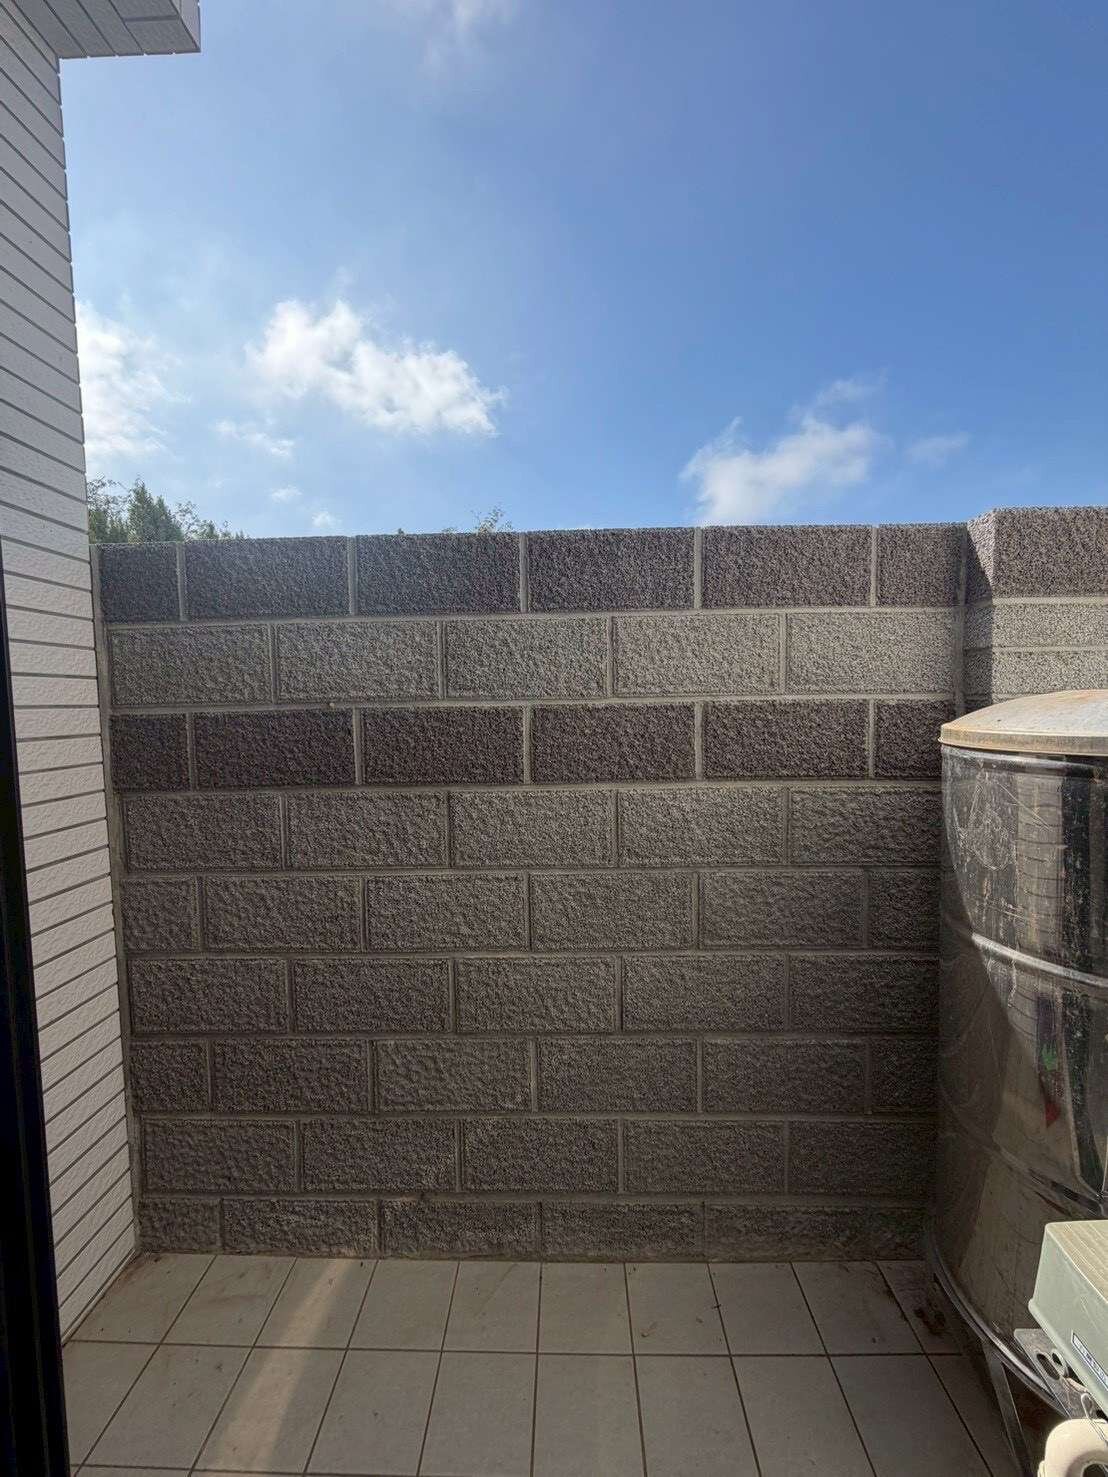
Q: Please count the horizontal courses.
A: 9